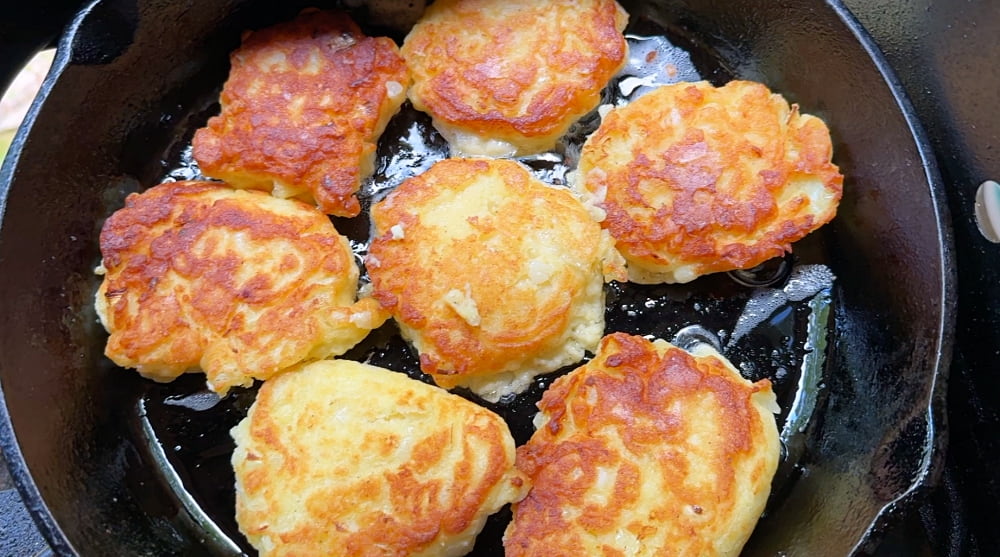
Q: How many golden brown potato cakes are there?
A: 7